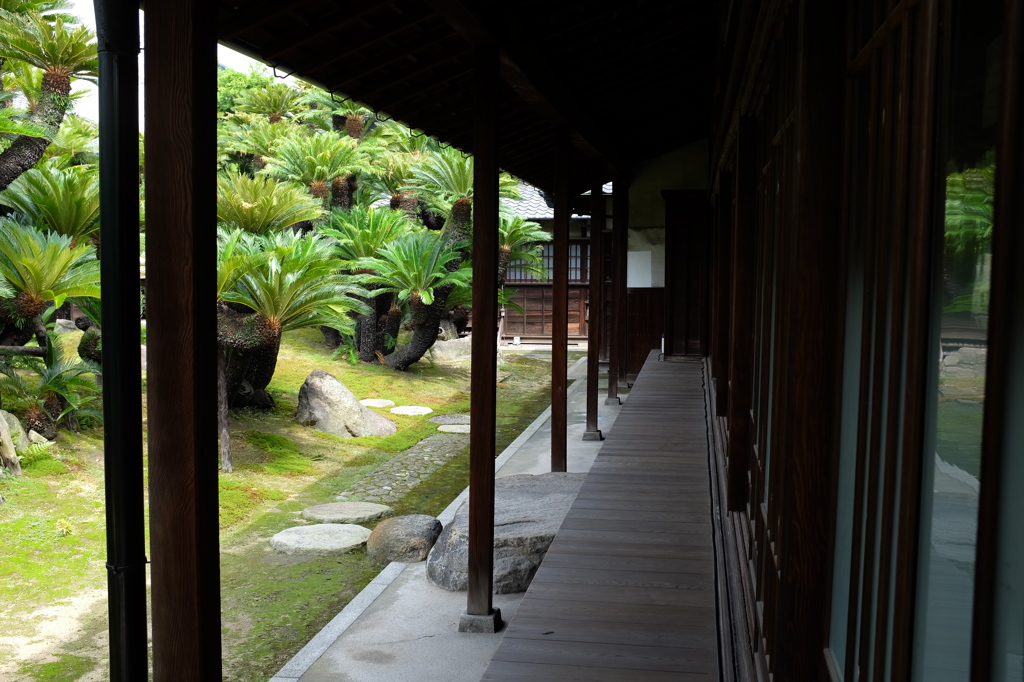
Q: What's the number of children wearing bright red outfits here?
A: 0